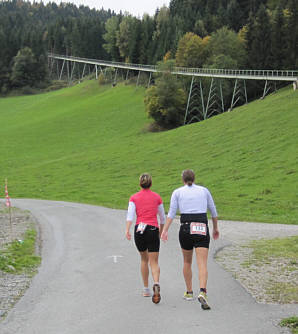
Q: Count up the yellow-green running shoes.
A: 2